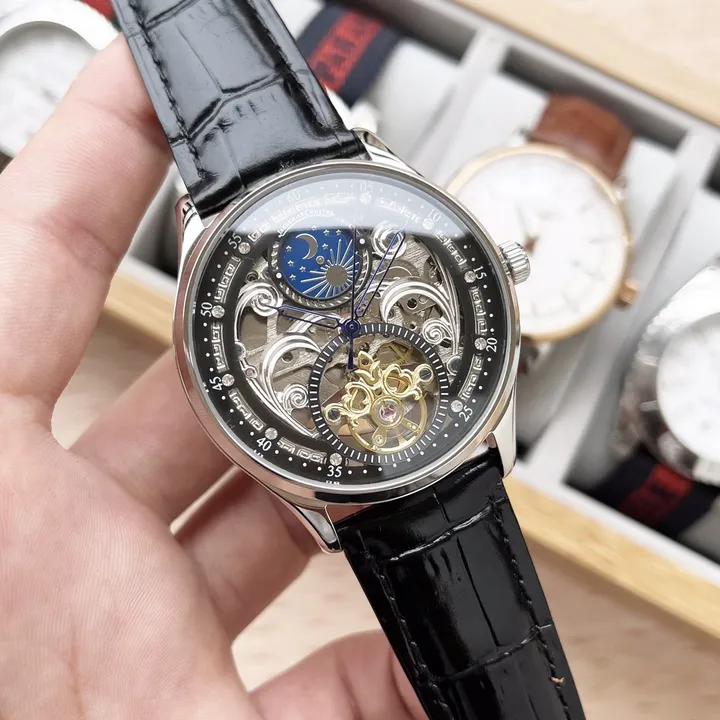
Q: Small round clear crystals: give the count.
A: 10